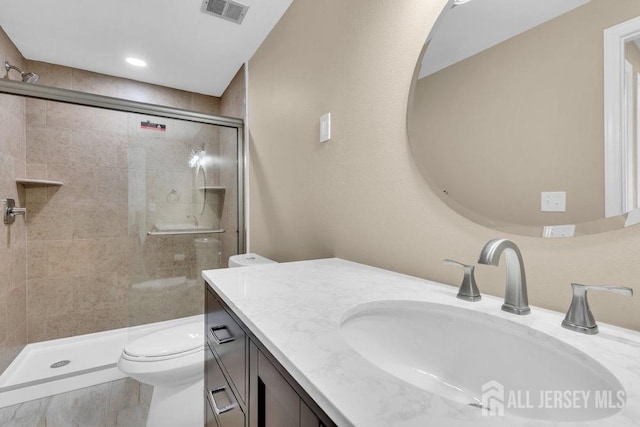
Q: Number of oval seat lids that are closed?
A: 1